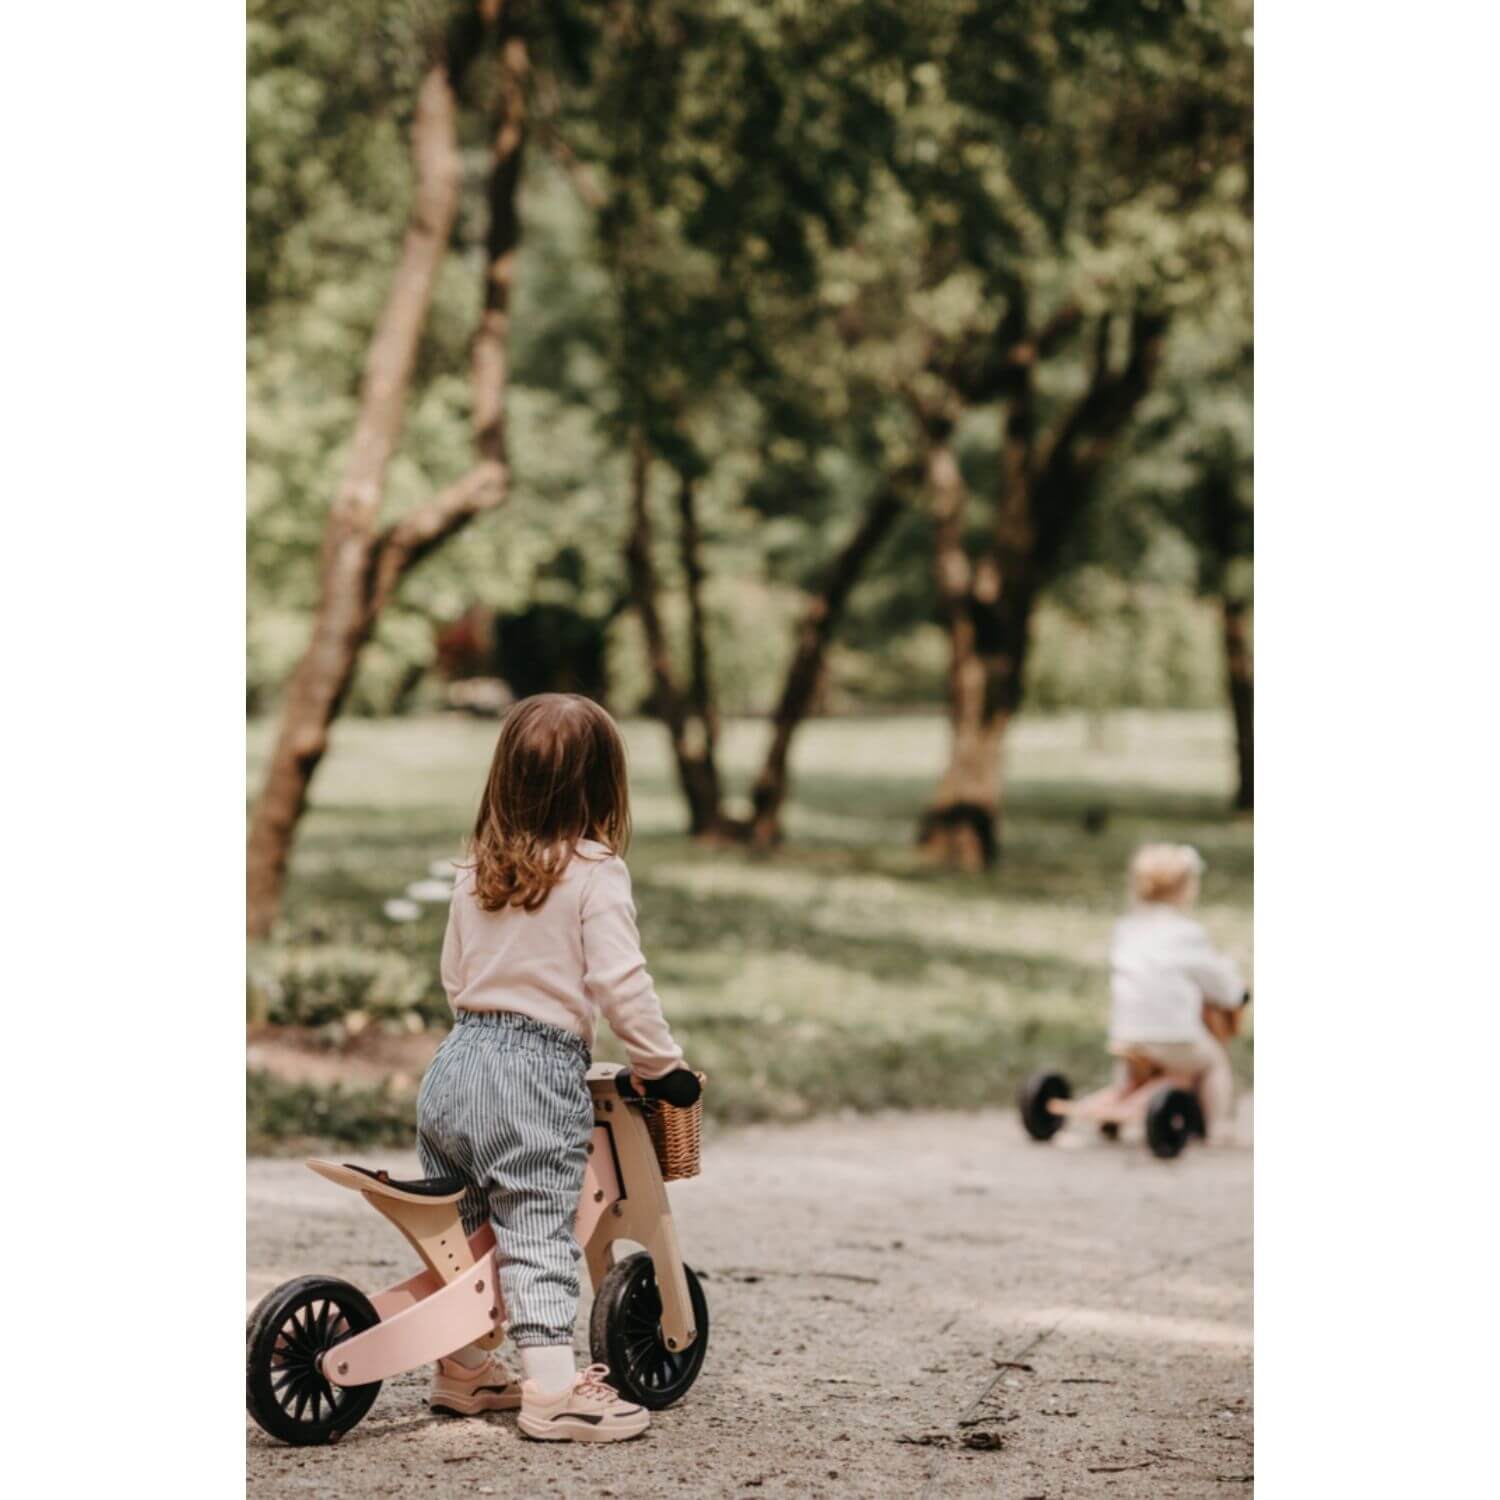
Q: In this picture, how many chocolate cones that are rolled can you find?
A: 0